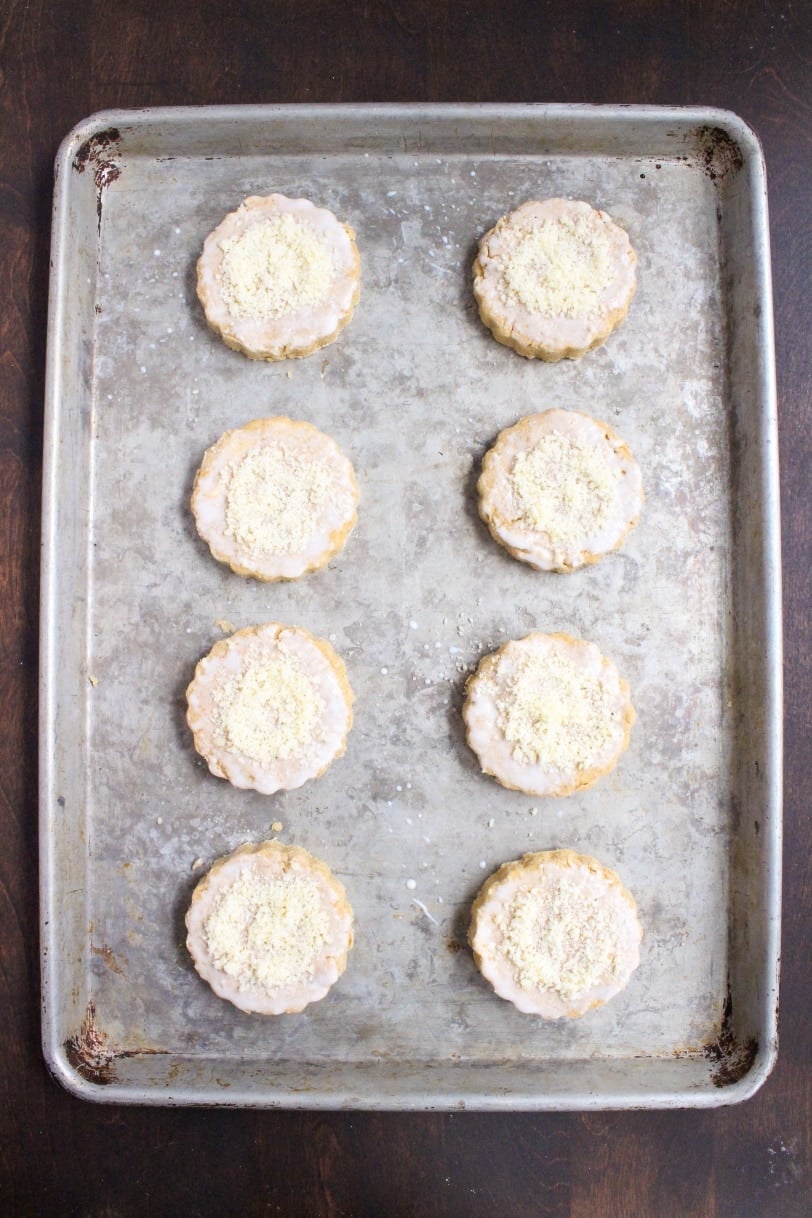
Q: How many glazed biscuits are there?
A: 8